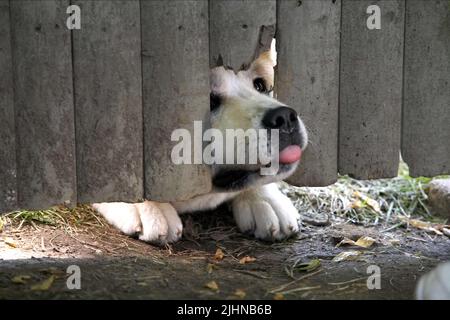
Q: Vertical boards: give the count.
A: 8